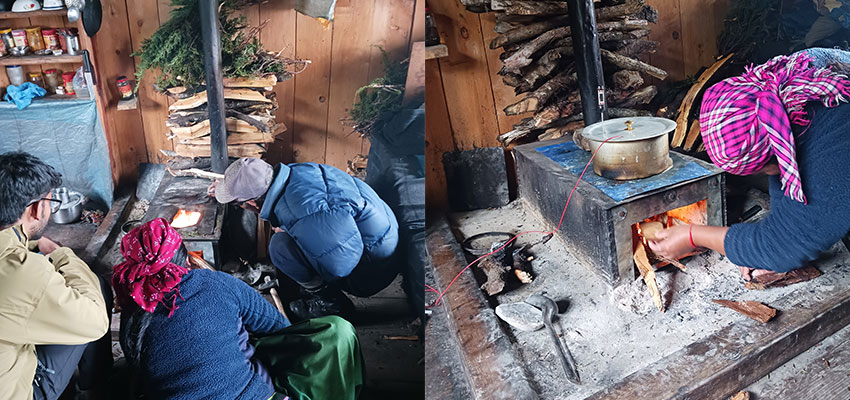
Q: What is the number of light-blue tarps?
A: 1